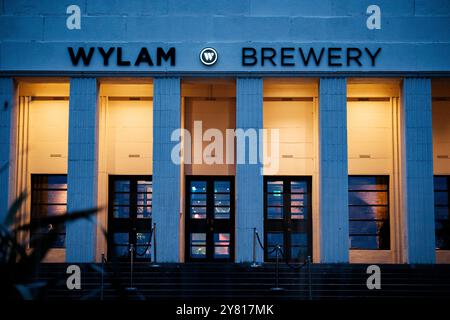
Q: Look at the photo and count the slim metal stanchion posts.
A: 6